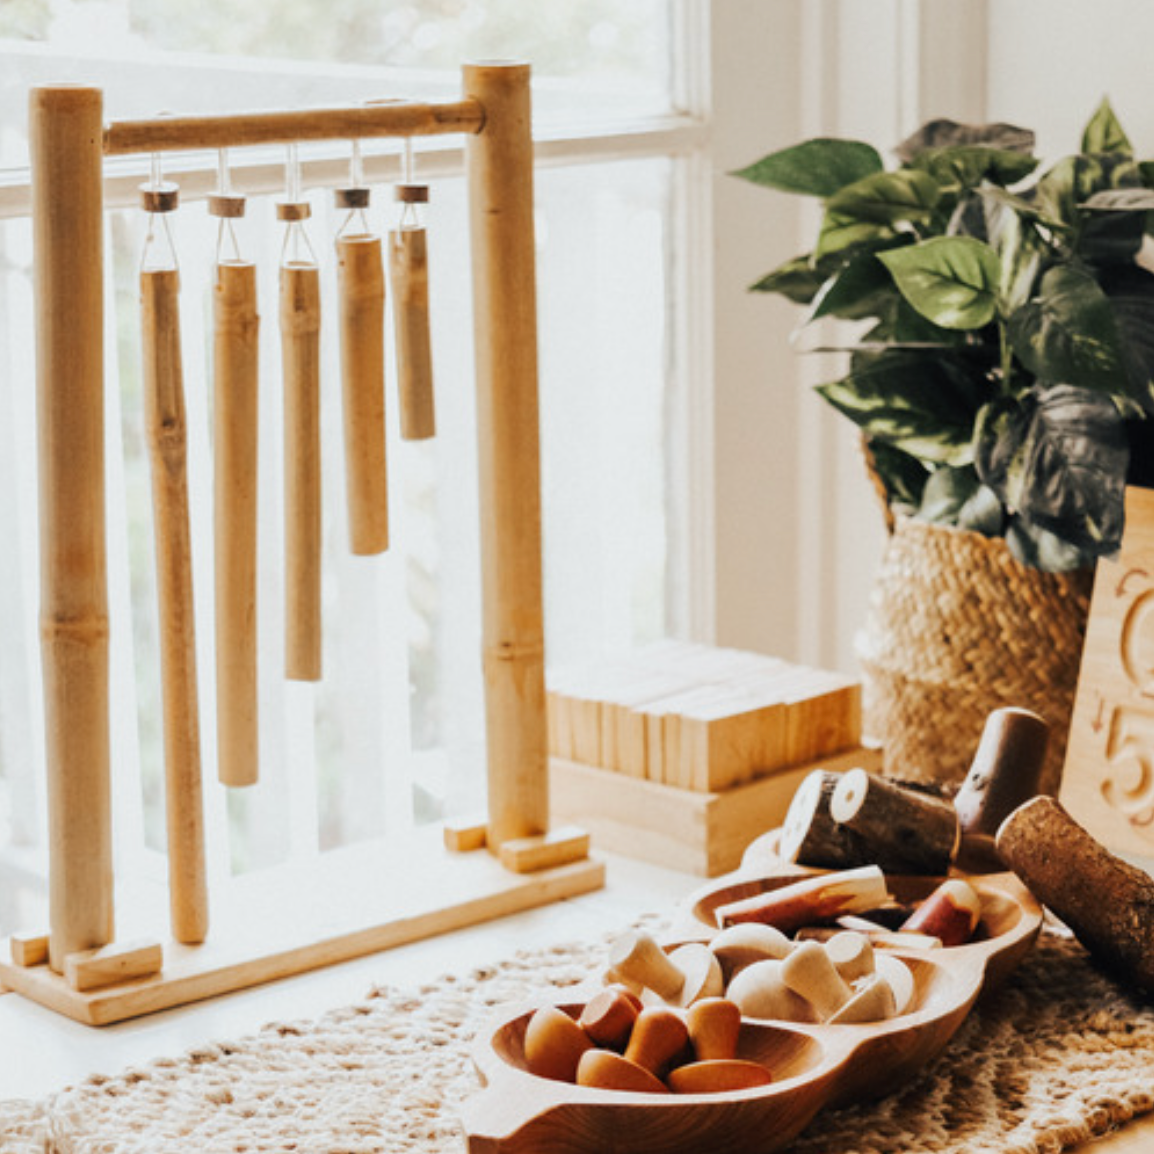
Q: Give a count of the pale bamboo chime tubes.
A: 5